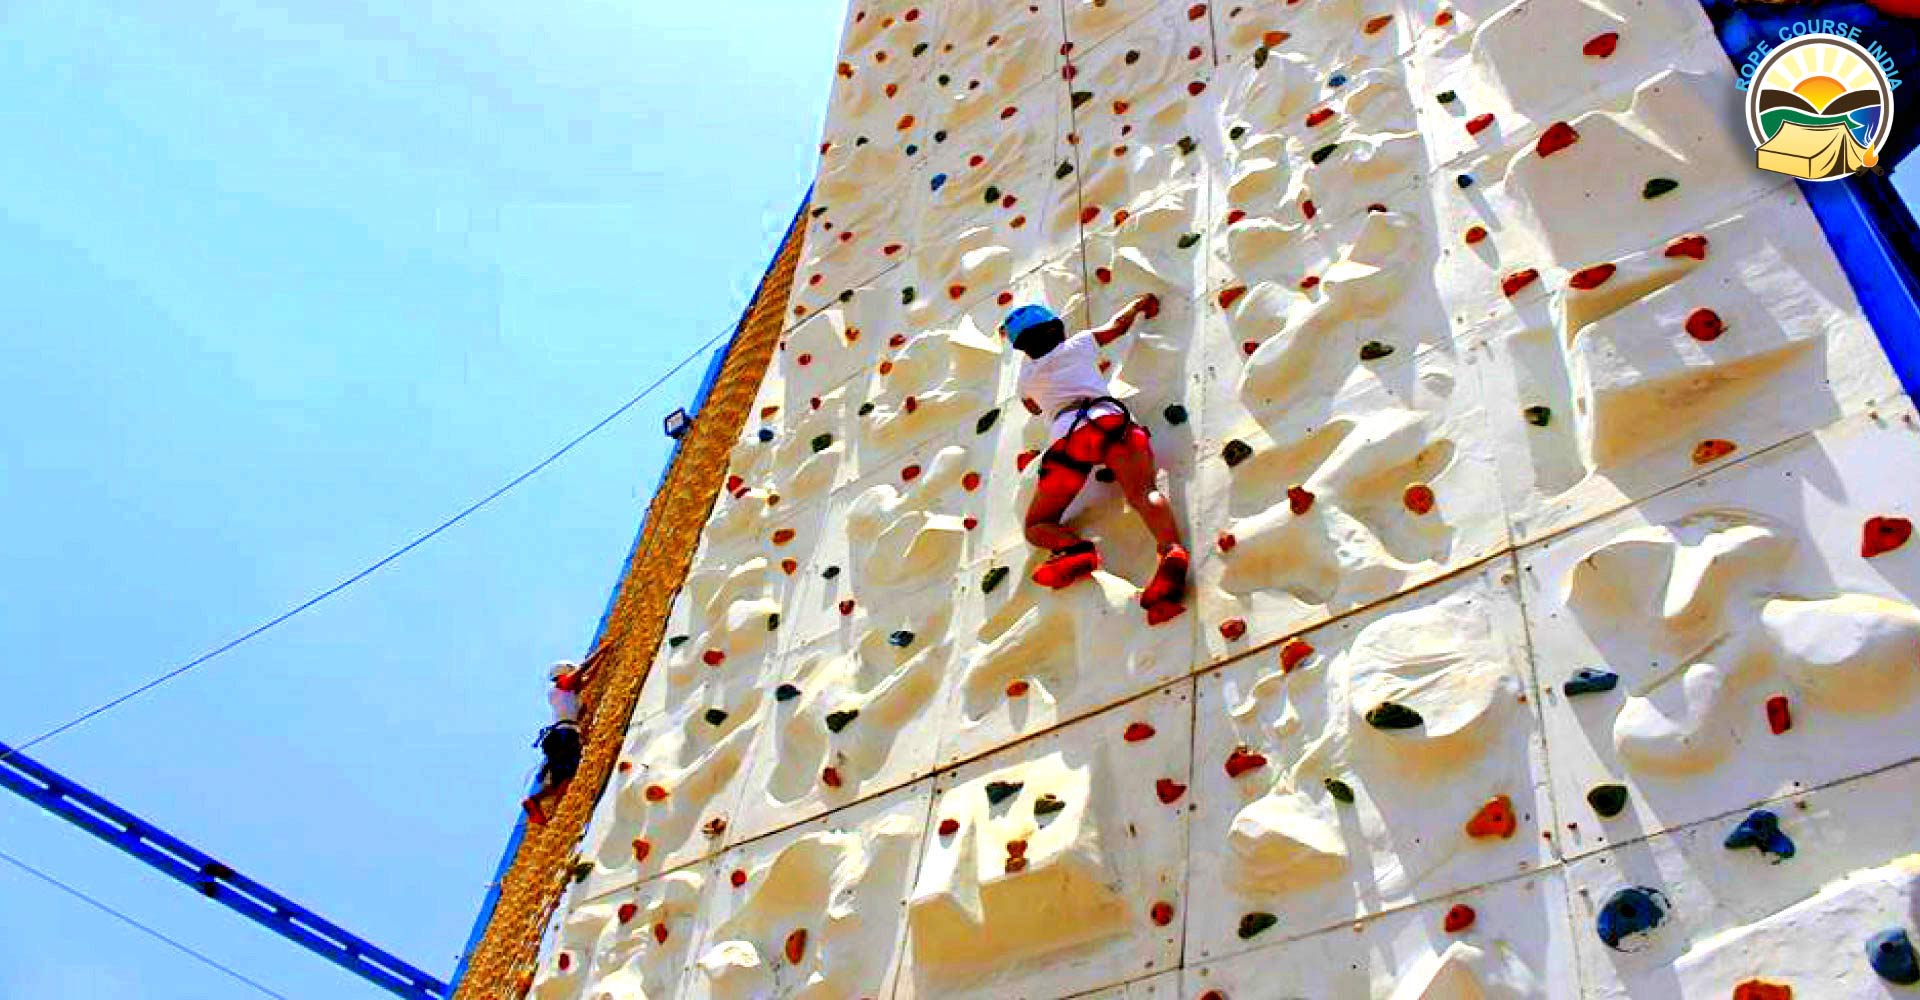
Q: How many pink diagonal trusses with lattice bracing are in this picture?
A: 0